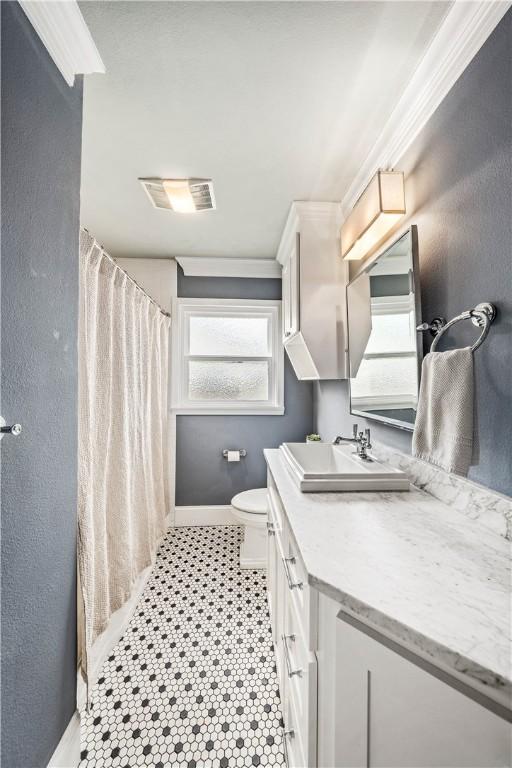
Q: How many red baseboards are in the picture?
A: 0